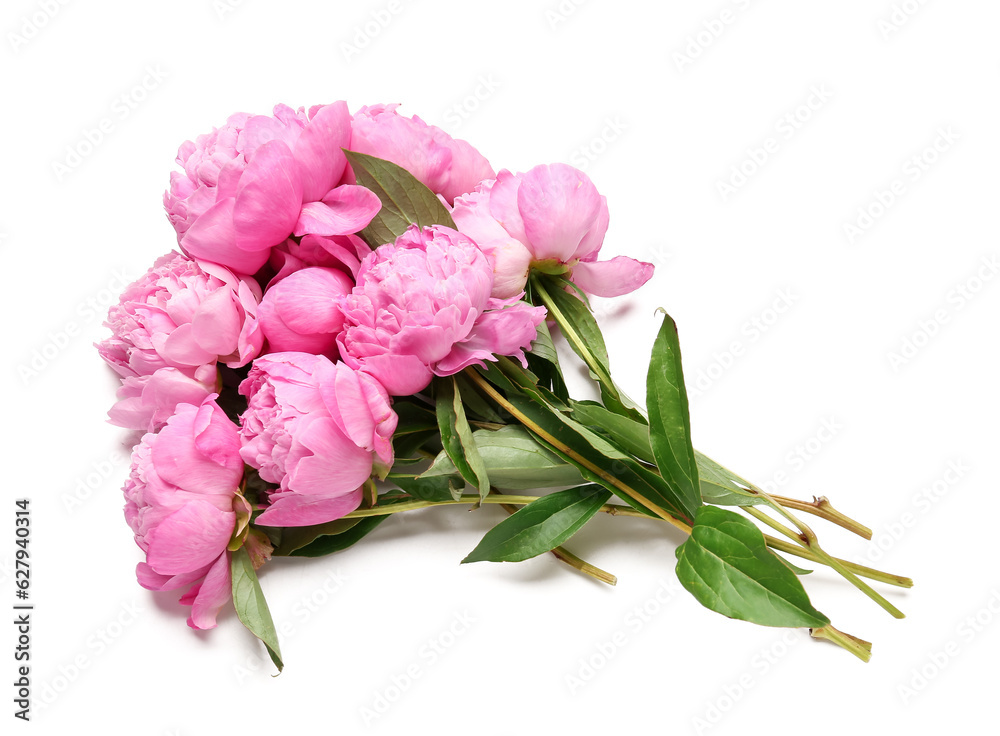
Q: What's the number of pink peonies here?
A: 8